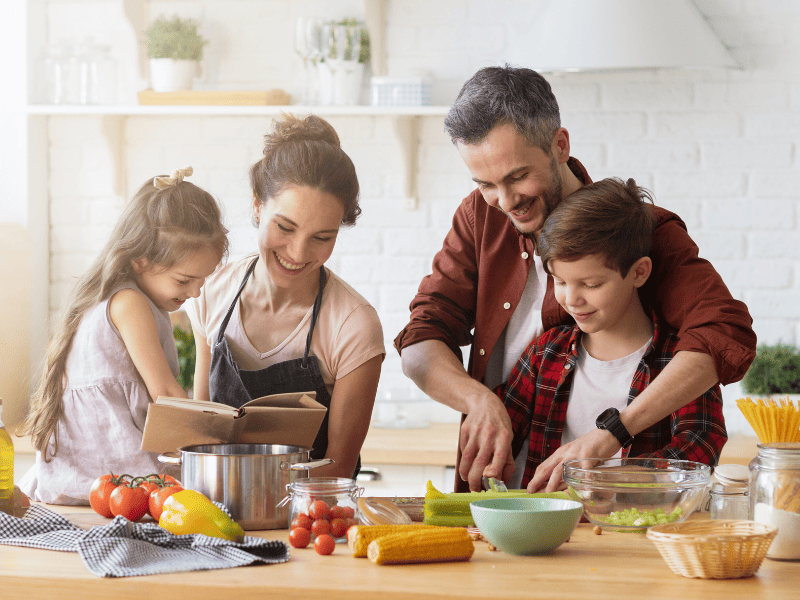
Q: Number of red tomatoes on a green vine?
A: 5